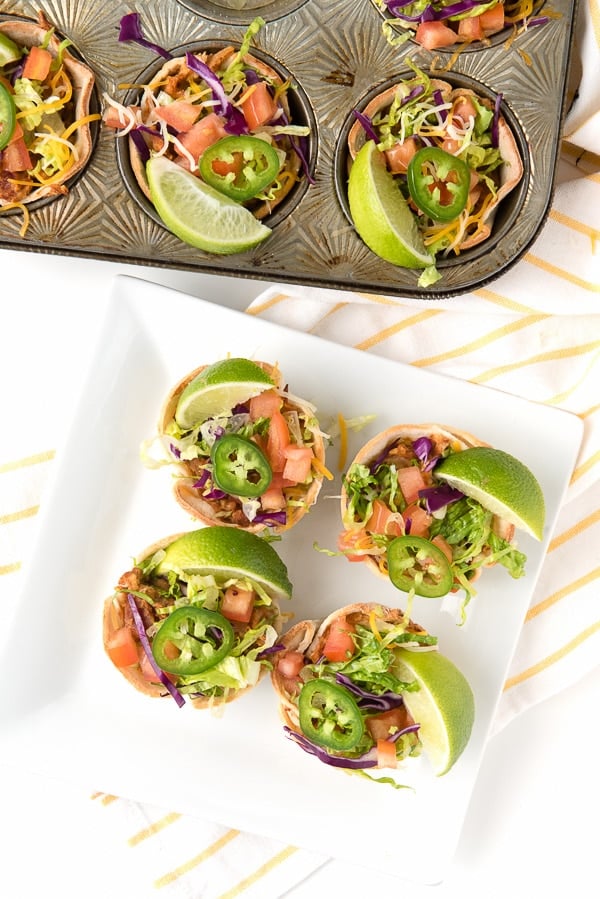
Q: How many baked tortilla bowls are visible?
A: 8